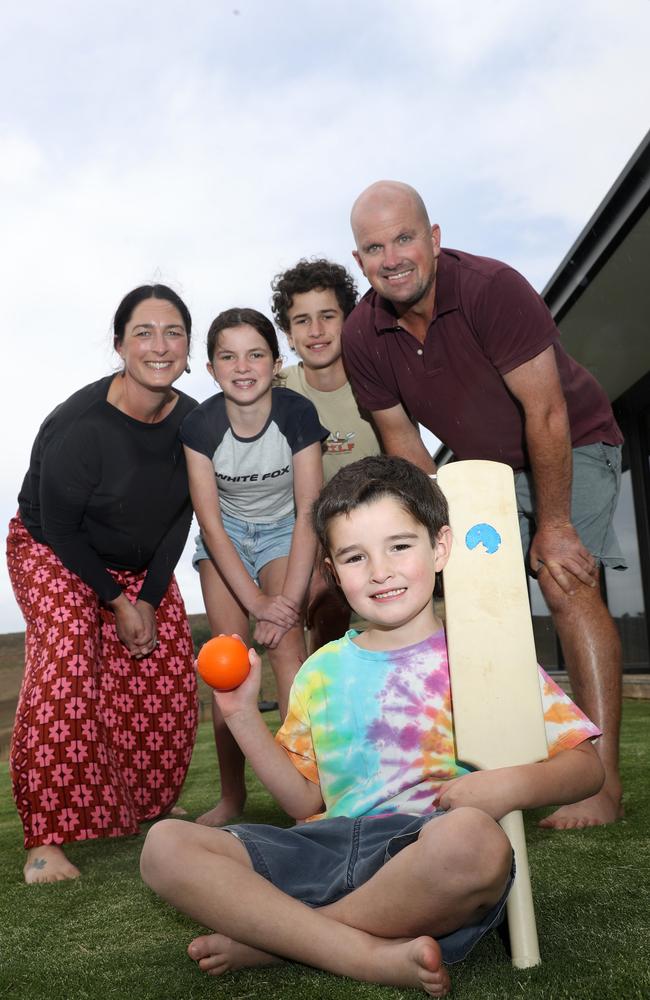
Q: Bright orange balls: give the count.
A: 1